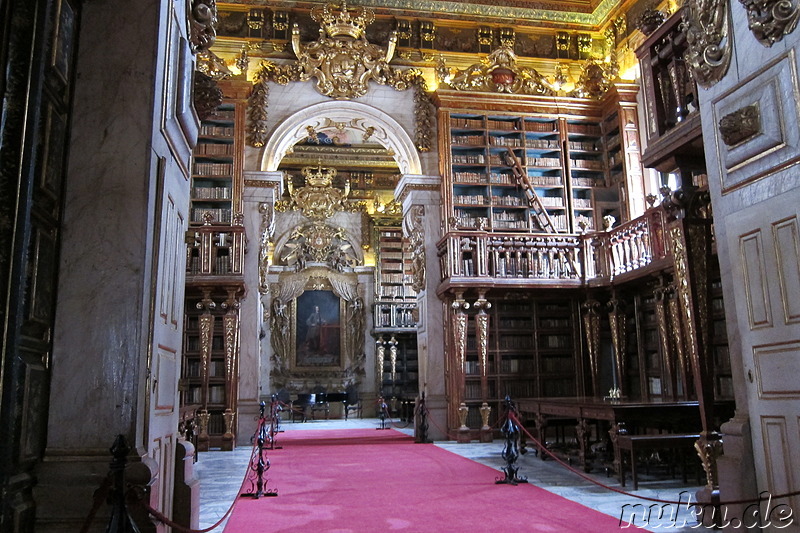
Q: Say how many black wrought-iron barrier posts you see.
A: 7